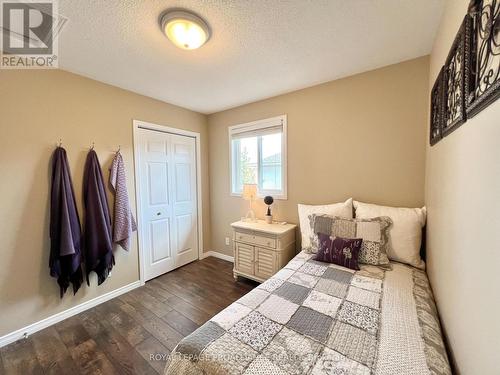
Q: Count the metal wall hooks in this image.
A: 3